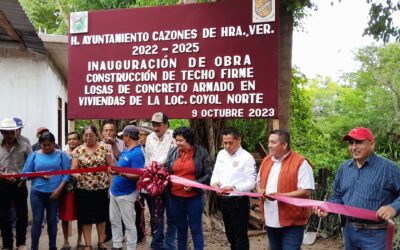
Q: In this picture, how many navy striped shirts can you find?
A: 1